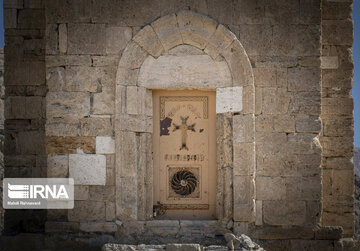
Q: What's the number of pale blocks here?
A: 3